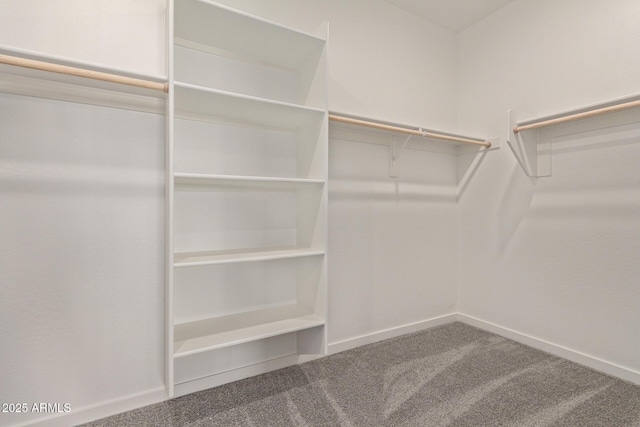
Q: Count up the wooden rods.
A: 3